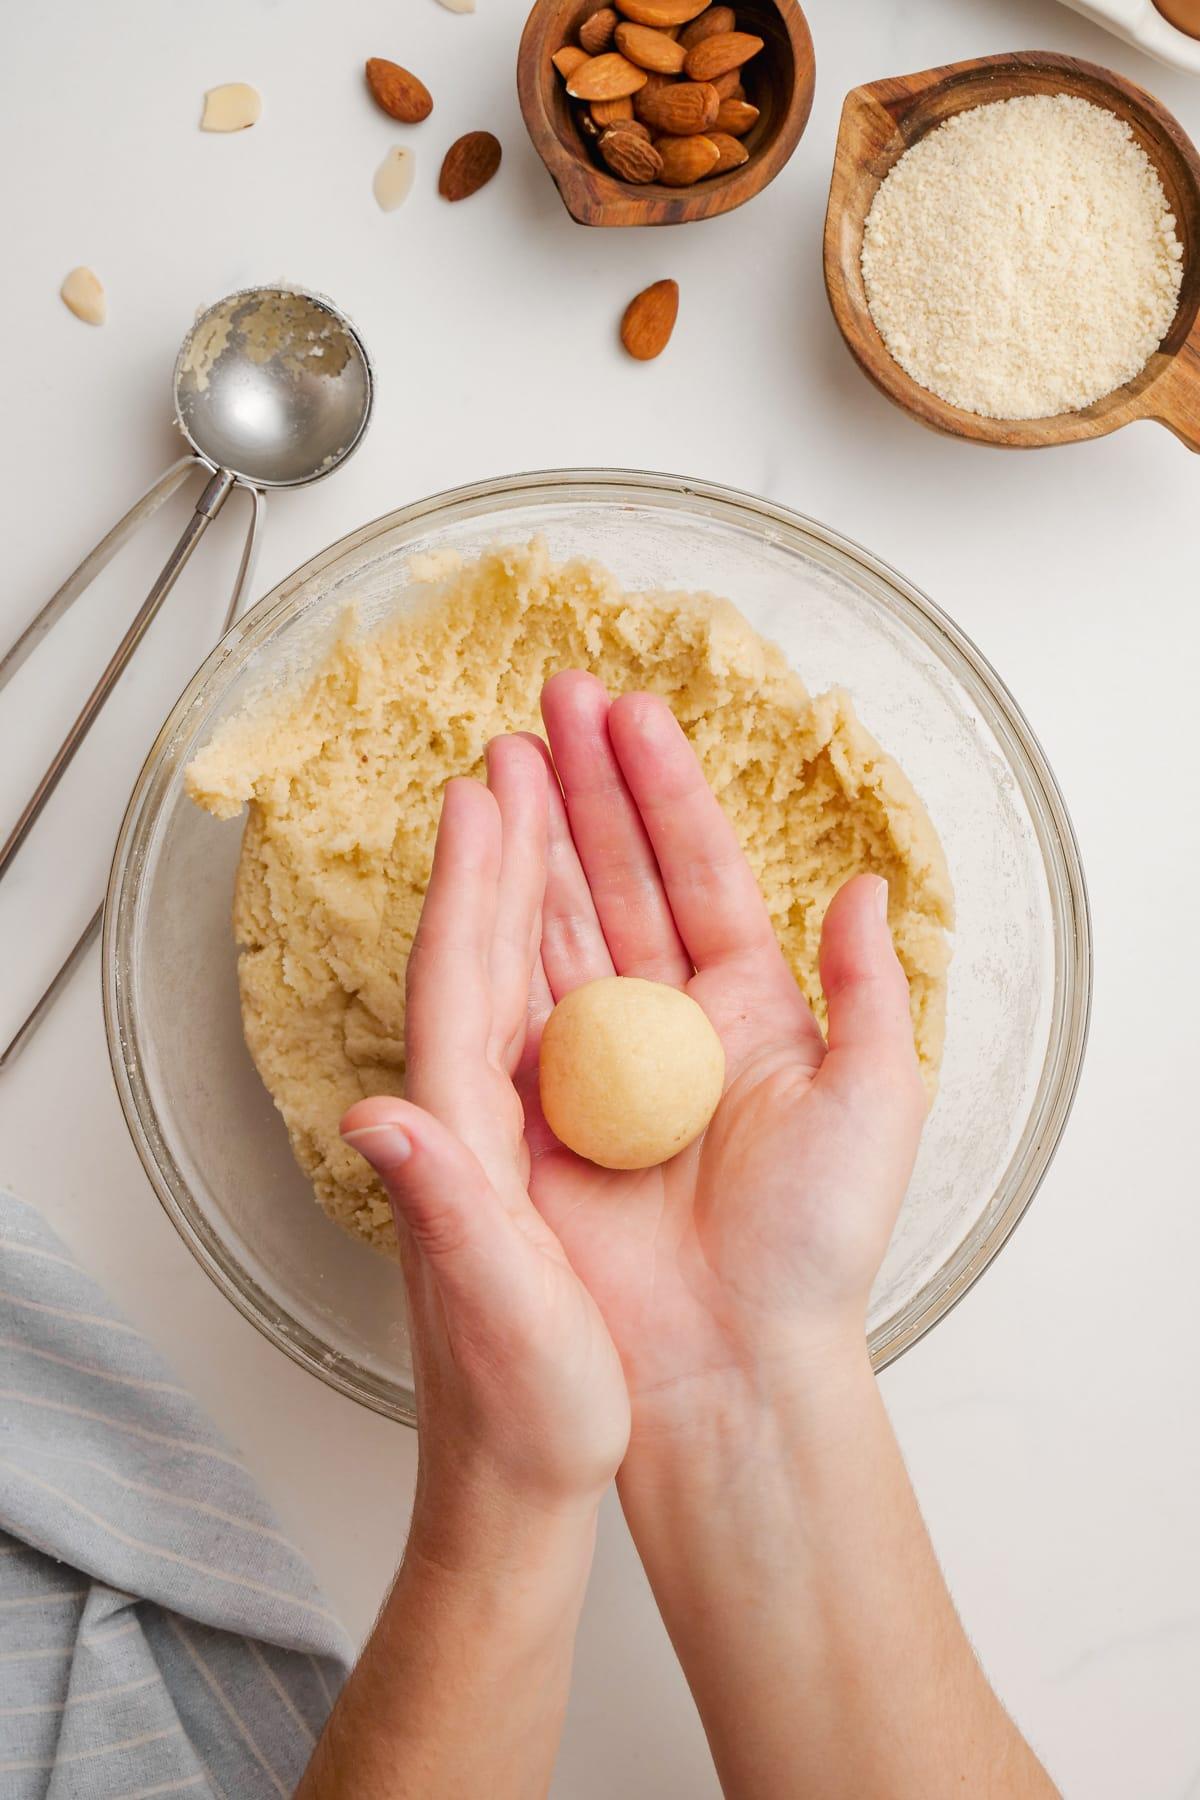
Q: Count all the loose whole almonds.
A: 3